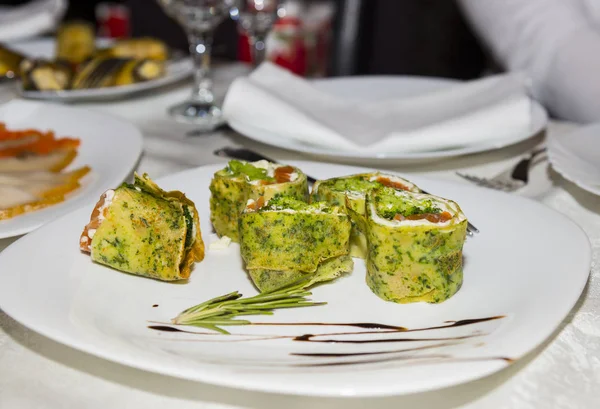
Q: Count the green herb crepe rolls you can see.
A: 5